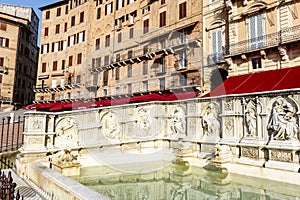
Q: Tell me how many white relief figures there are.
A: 7